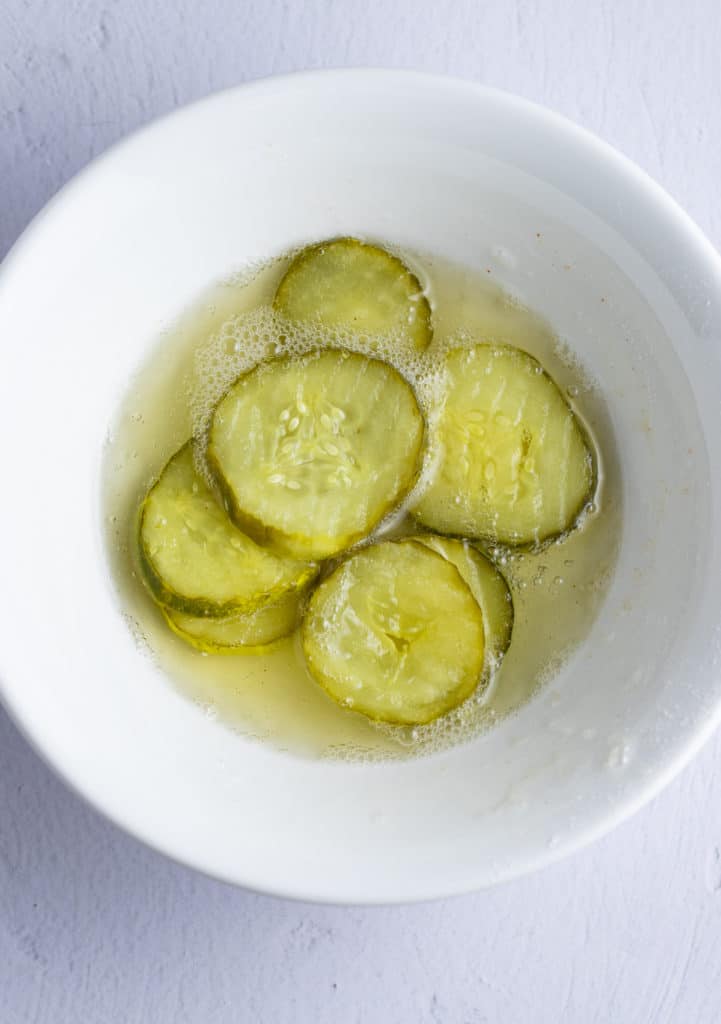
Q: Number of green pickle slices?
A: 7